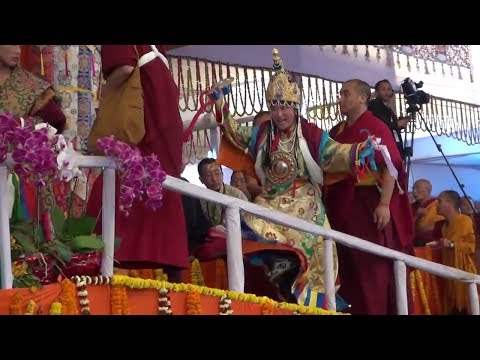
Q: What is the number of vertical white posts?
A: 6